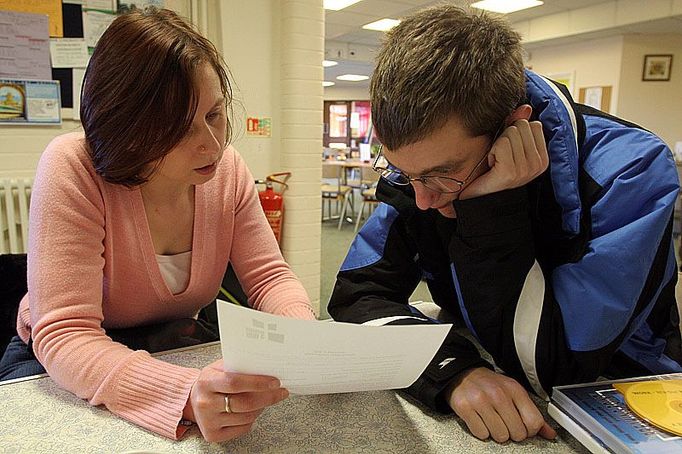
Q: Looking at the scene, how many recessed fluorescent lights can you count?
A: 6